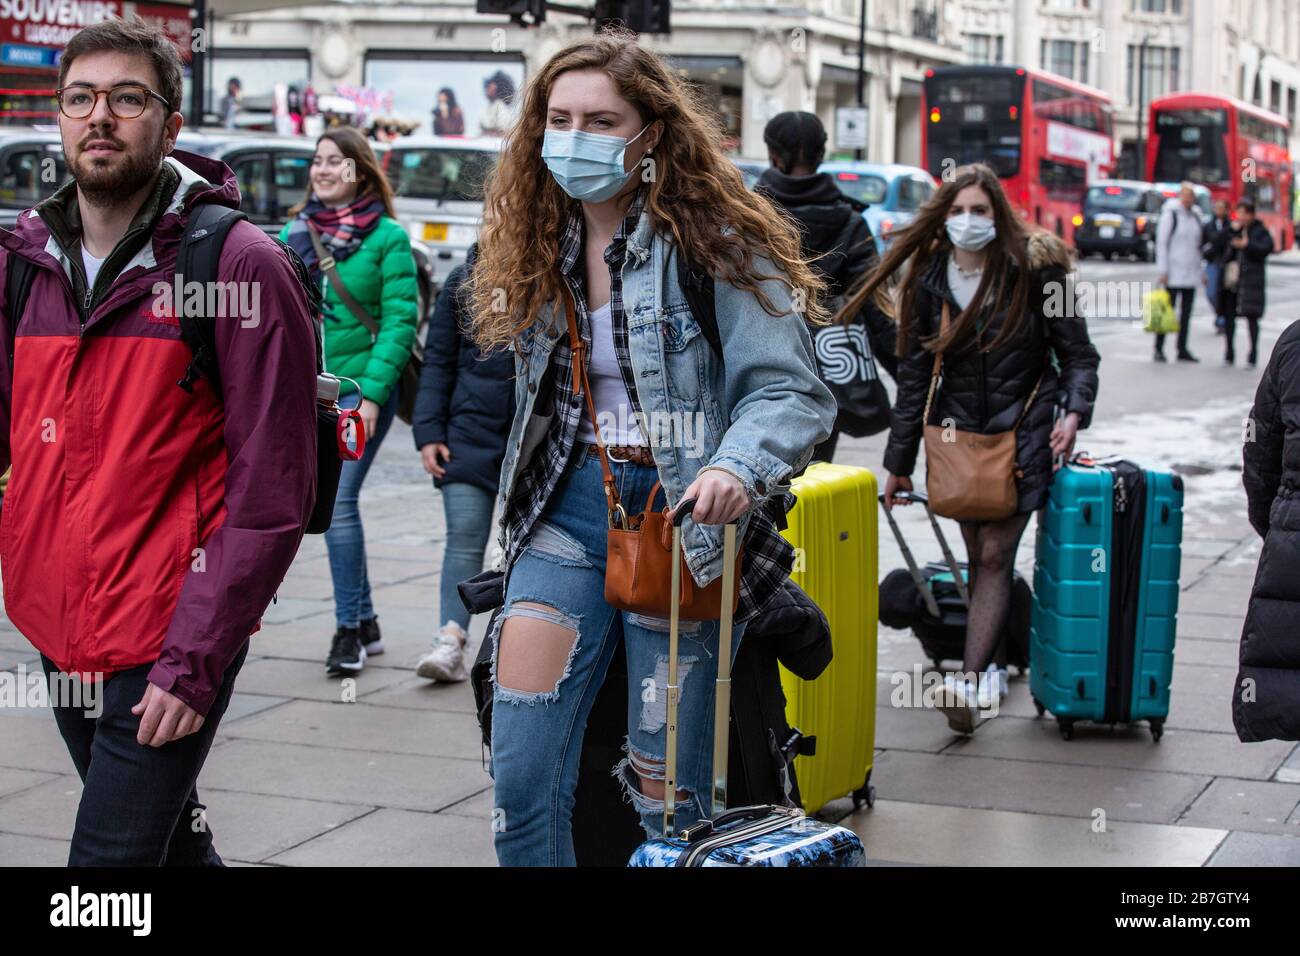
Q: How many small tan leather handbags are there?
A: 2